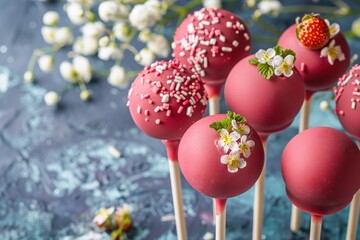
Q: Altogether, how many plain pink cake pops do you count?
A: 1